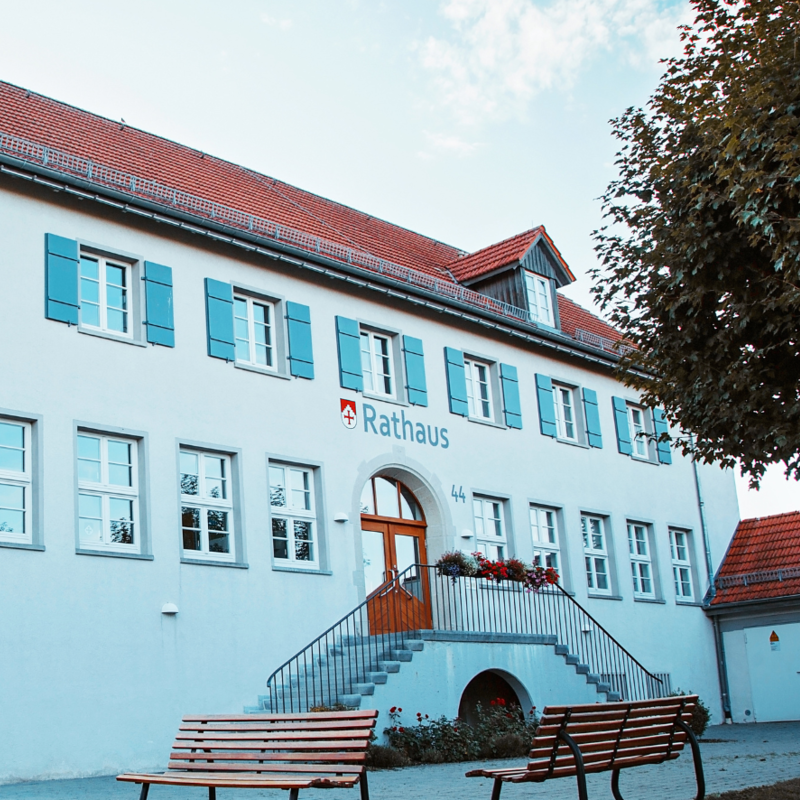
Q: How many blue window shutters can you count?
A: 12